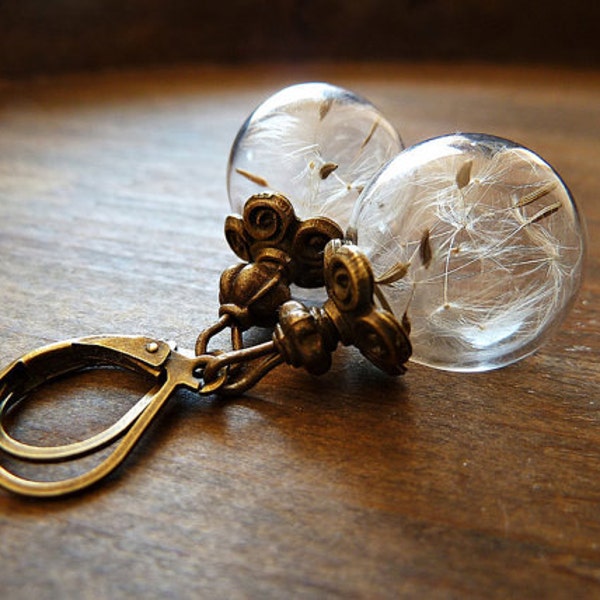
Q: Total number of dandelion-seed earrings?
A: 2